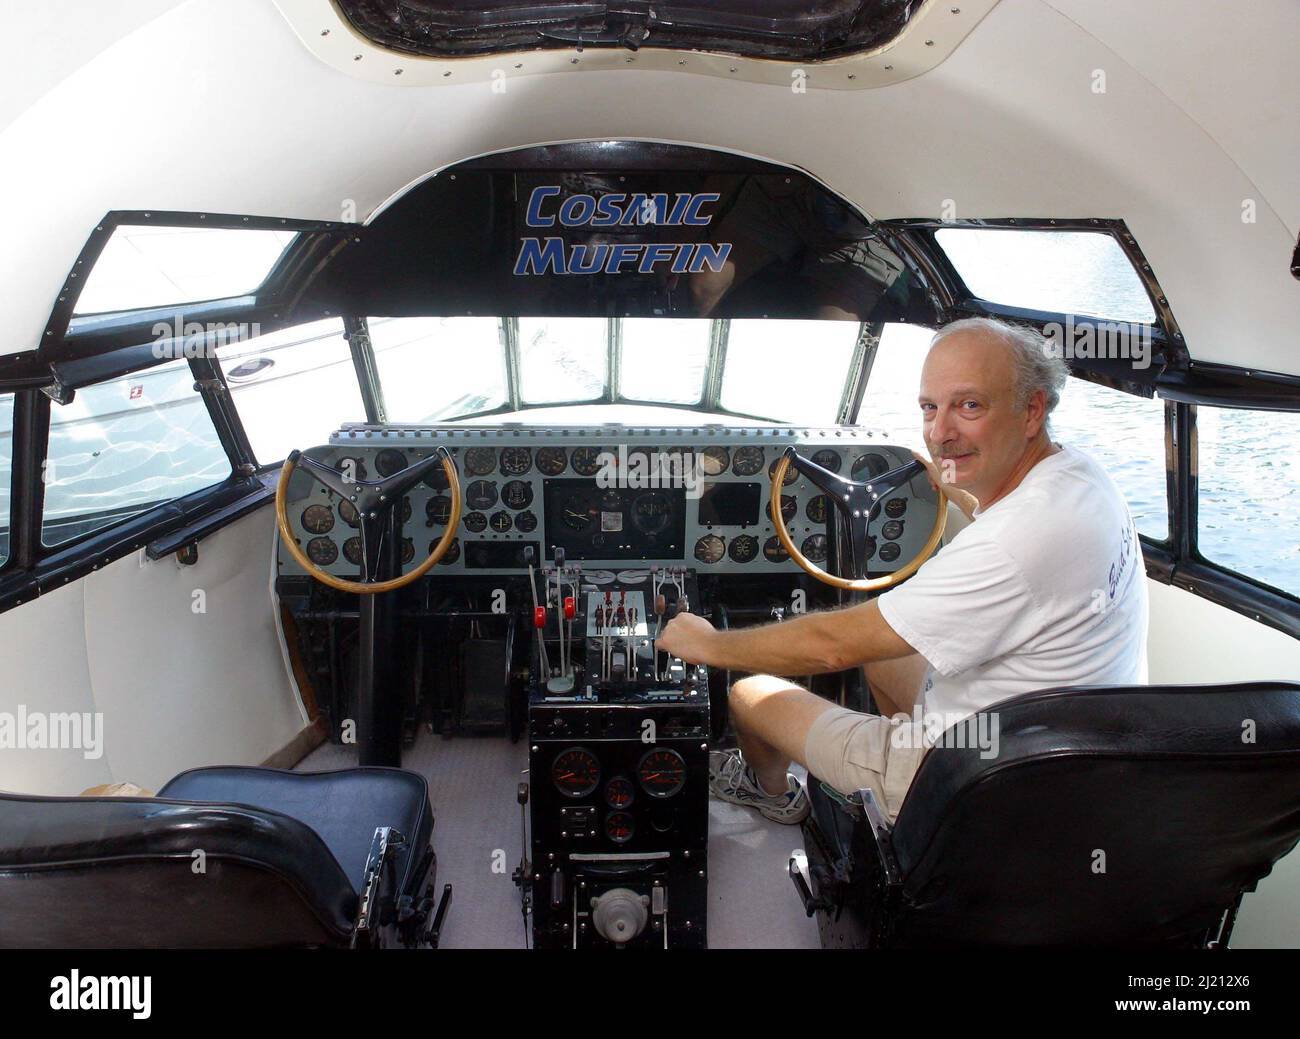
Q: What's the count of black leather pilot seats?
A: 2